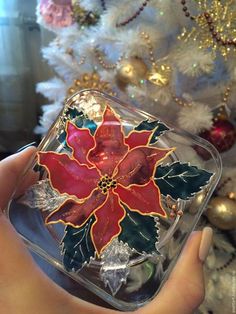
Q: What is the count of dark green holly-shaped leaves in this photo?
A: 5